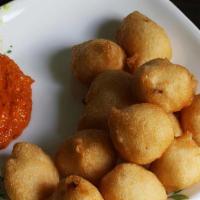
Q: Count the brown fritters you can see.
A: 12